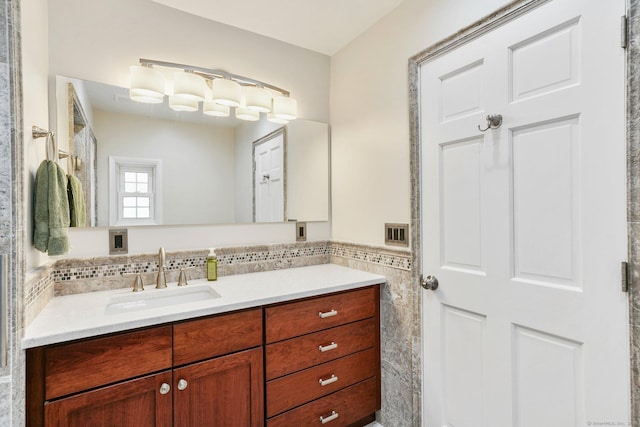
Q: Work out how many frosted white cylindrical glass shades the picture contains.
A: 5